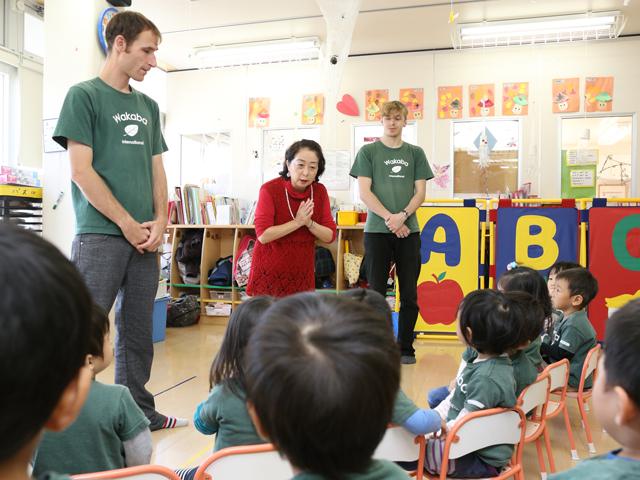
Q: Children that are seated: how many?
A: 11